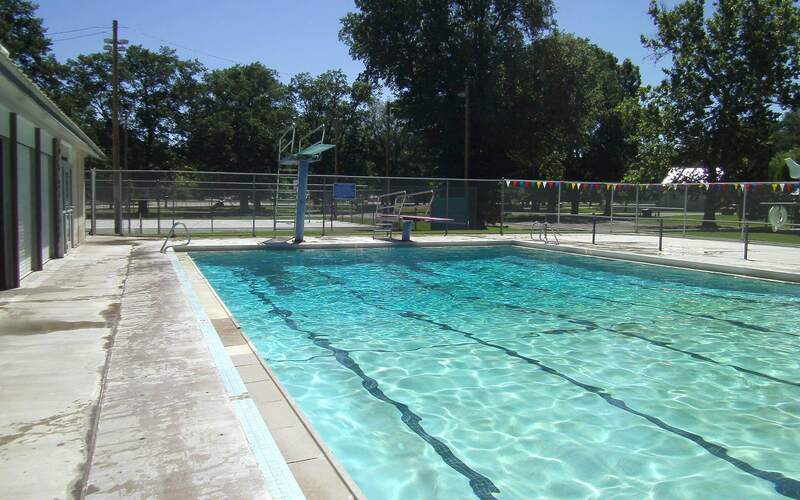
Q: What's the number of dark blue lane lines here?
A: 5